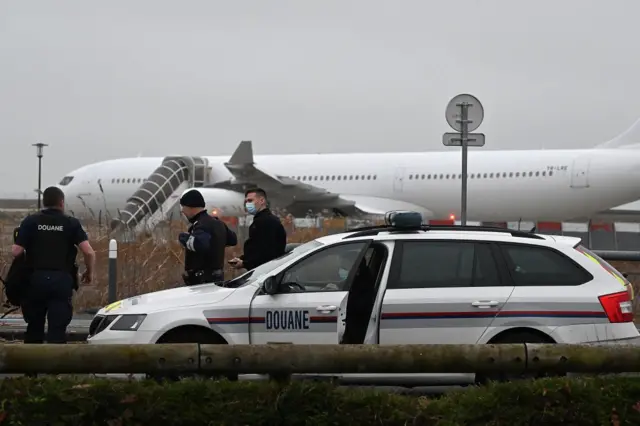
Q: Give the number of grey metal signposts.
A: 1